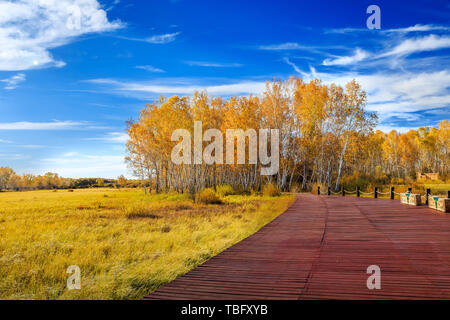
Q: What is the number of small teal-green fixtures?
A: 2